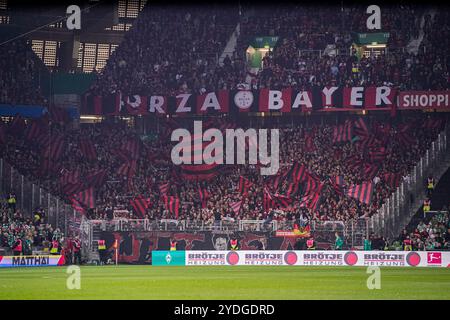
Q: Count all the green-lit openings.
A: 2